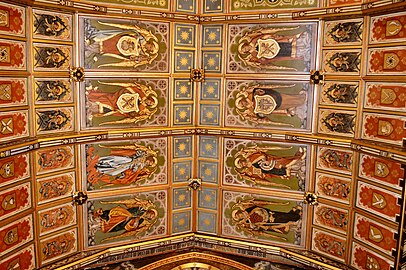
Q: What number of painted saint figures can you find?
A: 8